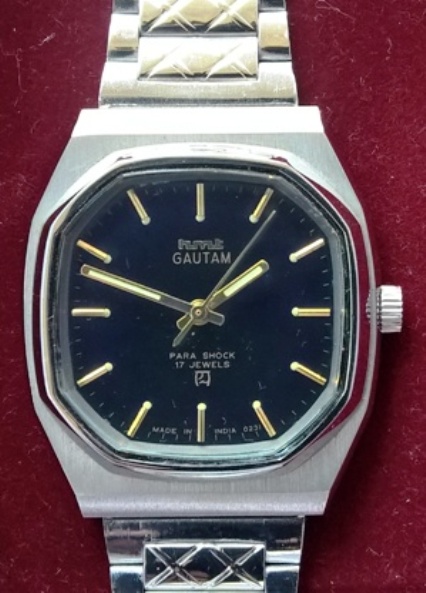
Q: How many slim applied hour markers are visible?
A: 12